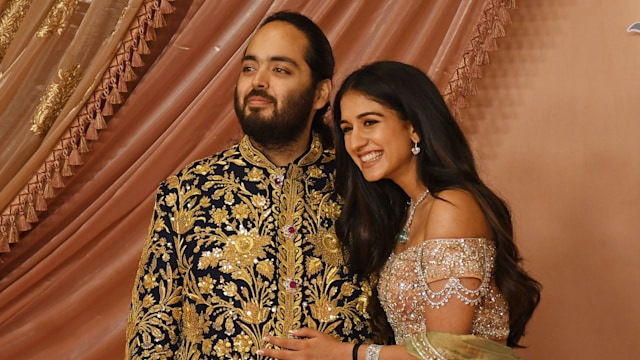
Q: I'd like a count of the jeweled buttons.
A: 3